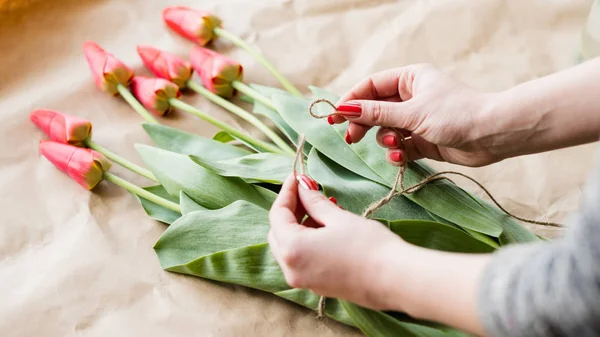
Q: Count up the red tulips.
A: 7